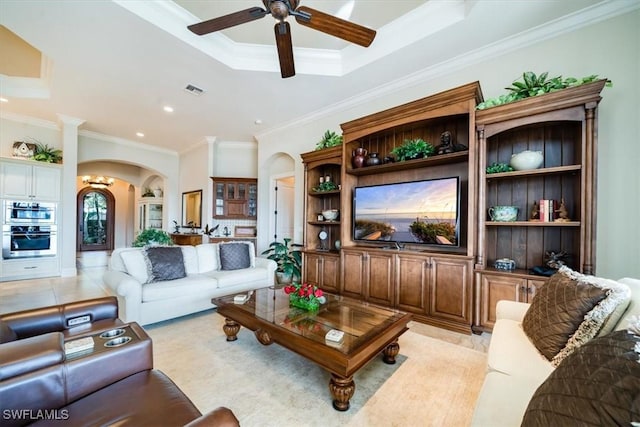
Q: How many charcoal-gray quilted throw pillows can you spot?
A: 2